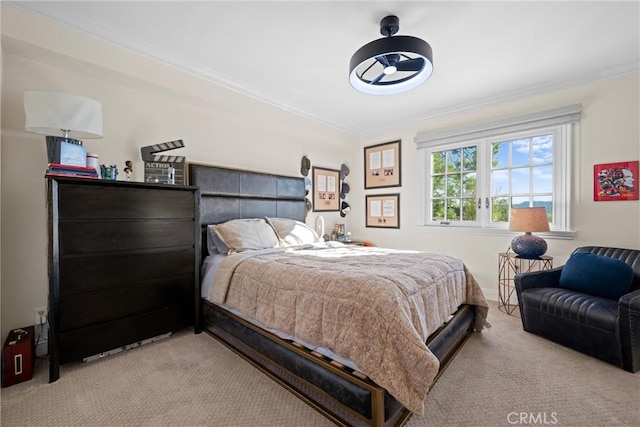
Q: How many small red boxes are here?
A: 1